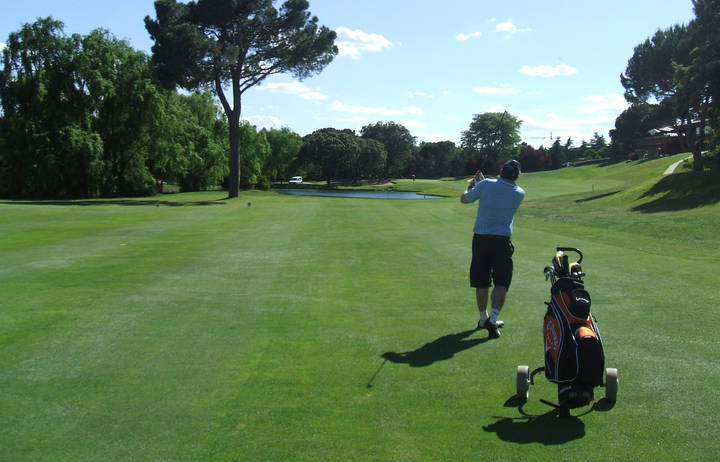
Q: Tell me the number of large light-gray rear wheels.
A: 2